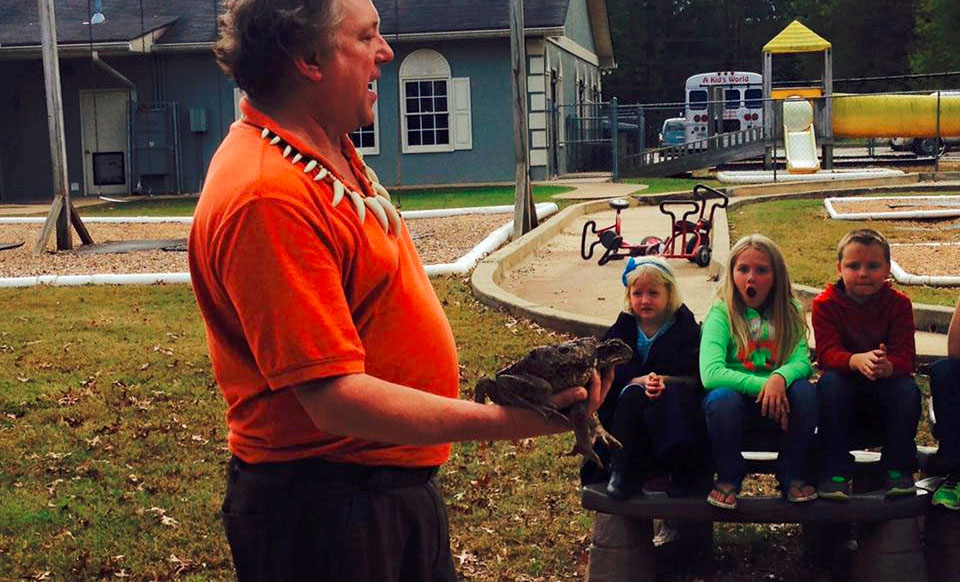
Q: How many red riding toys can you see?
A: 2